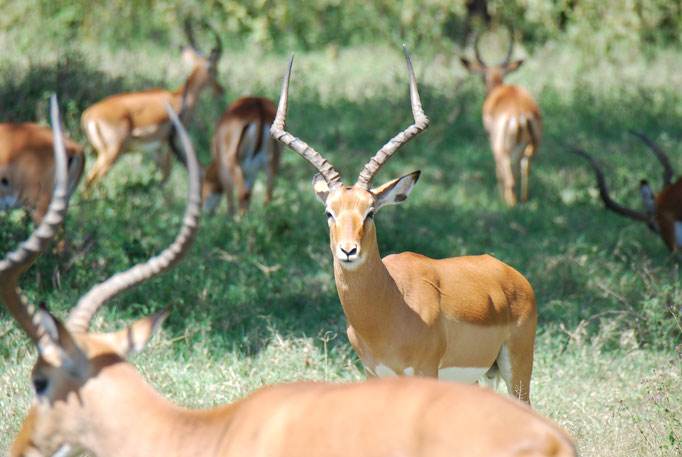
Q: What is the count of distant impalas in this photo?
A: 5